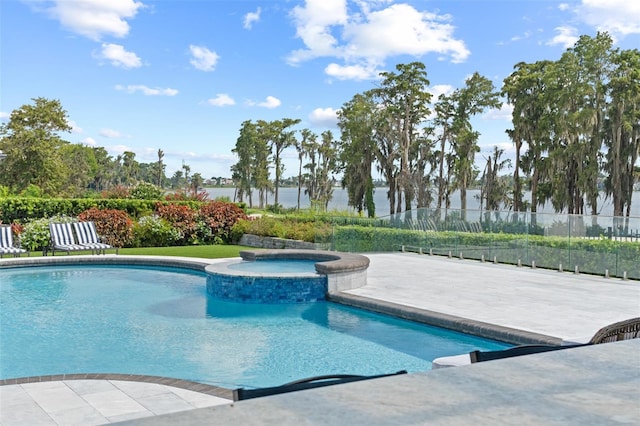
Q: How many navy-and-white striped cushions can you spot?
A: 3